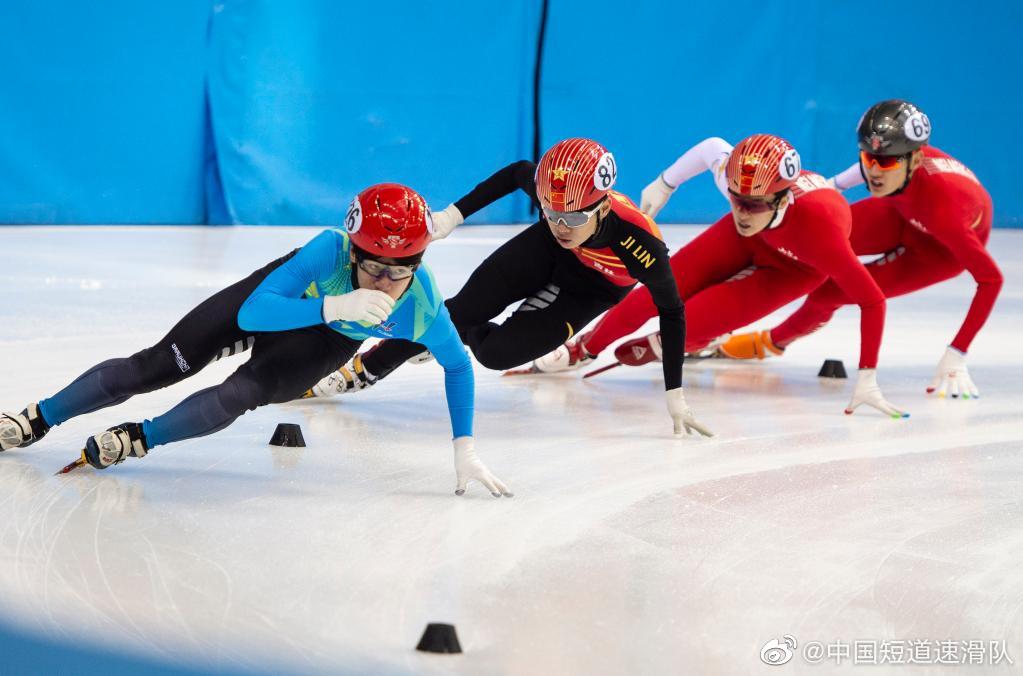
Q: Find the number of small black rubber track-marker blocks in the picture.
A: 3